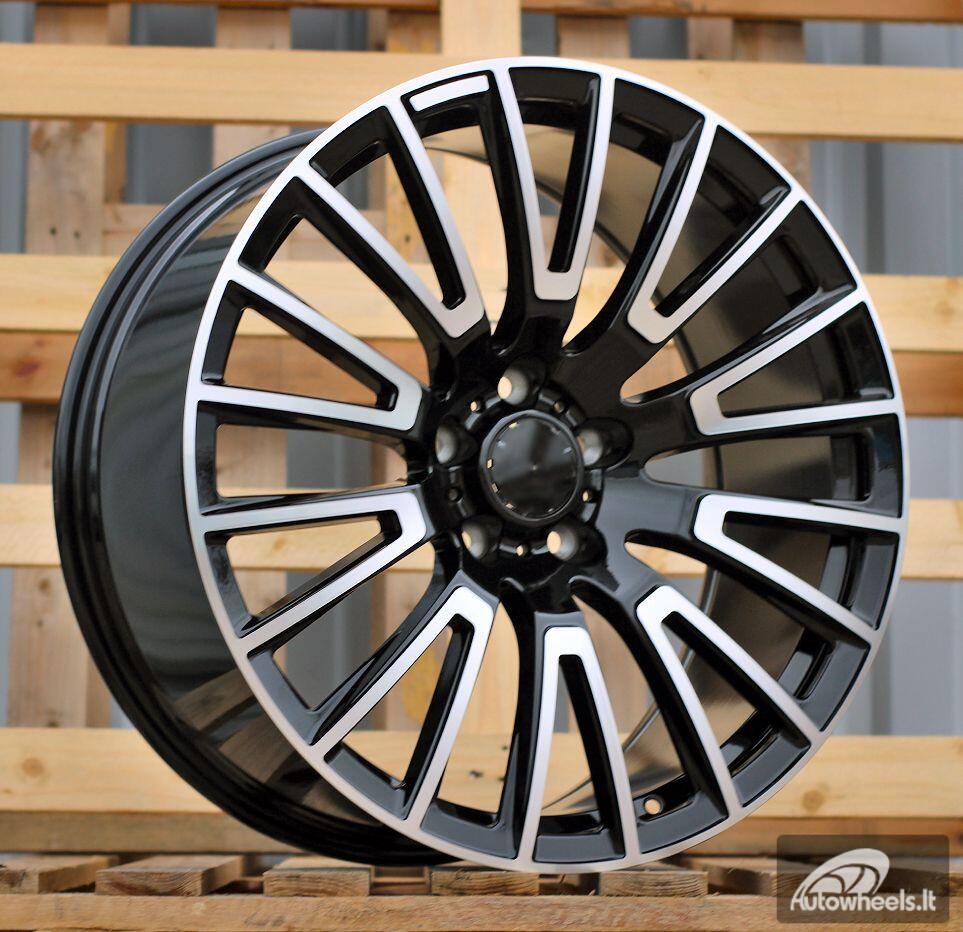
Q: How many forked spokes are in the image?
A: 10